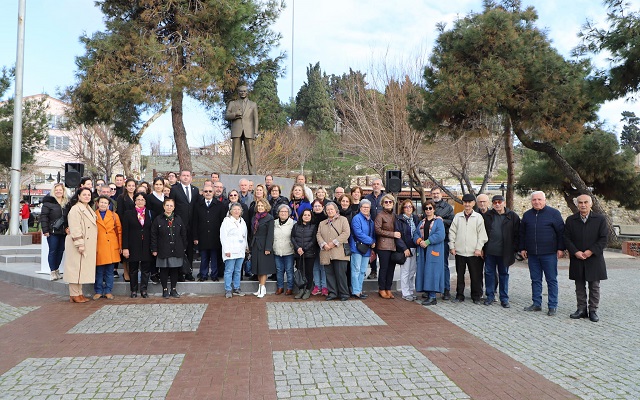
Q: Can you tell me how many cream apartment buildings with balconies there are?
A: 1